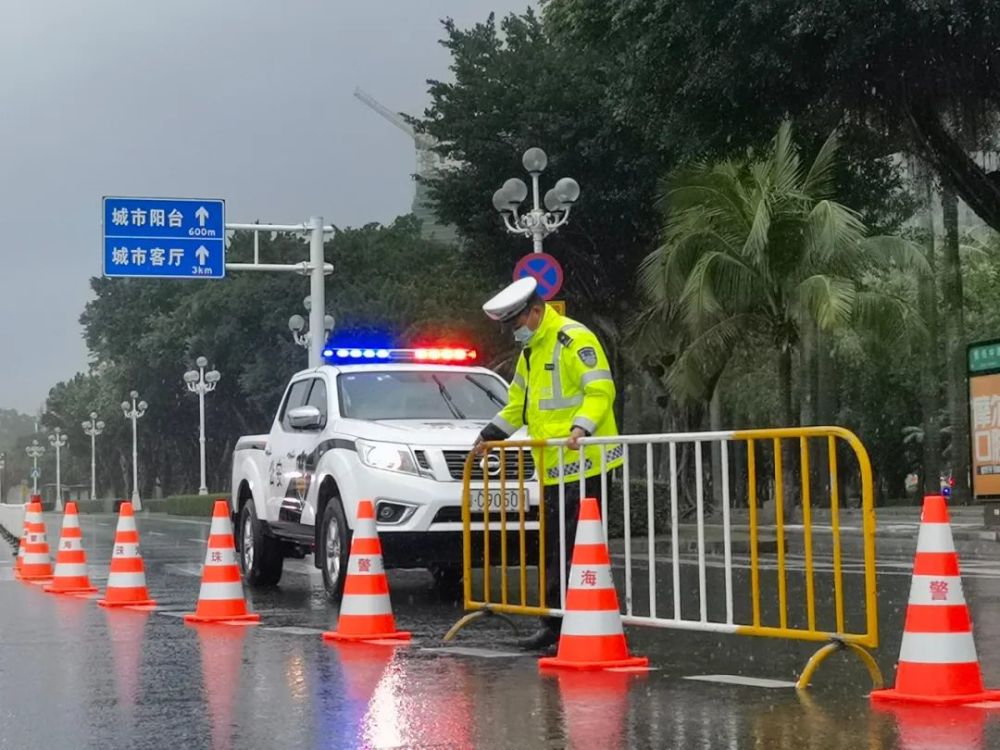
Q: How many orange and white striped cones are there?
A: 8